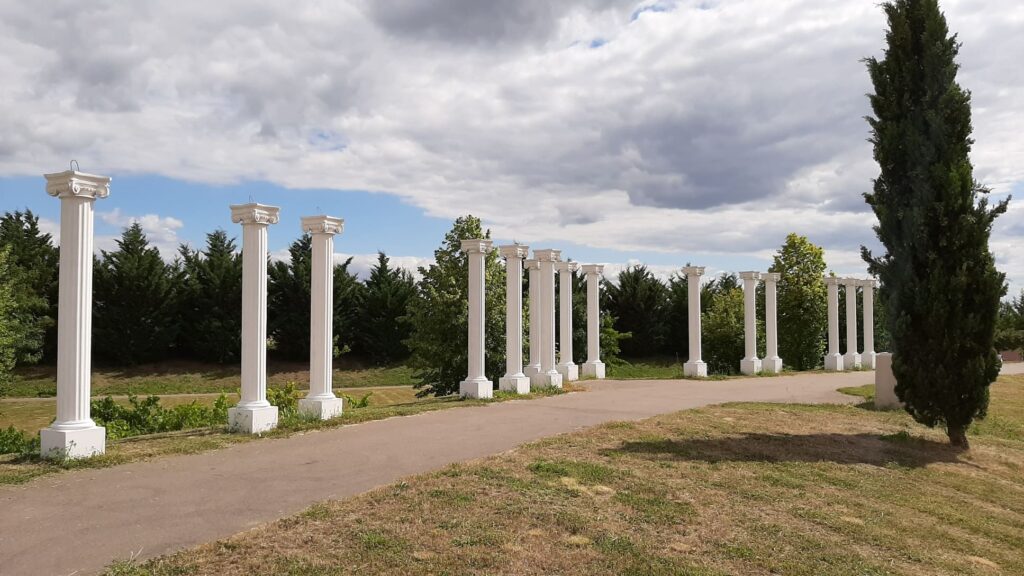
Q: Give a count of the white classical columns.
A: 15